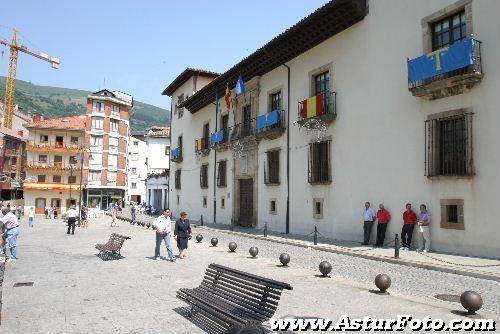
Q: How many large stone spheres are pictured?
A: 8